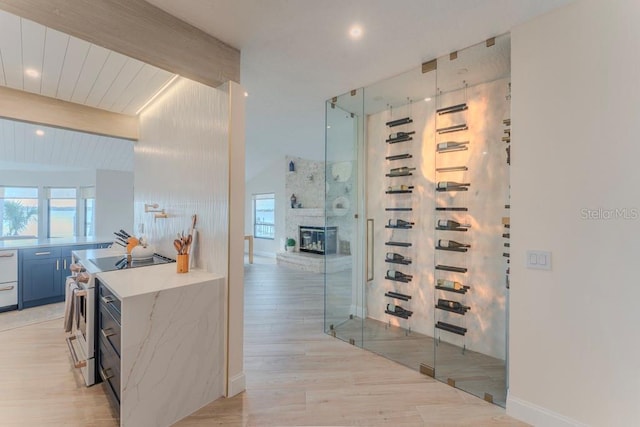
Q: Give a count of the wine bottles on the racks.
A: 13